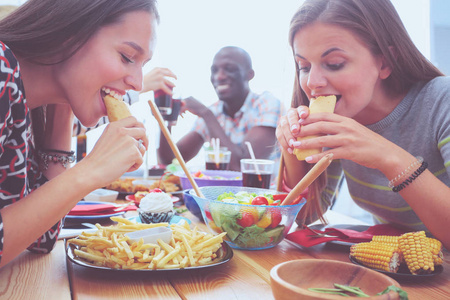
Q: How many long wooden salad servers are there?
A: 2